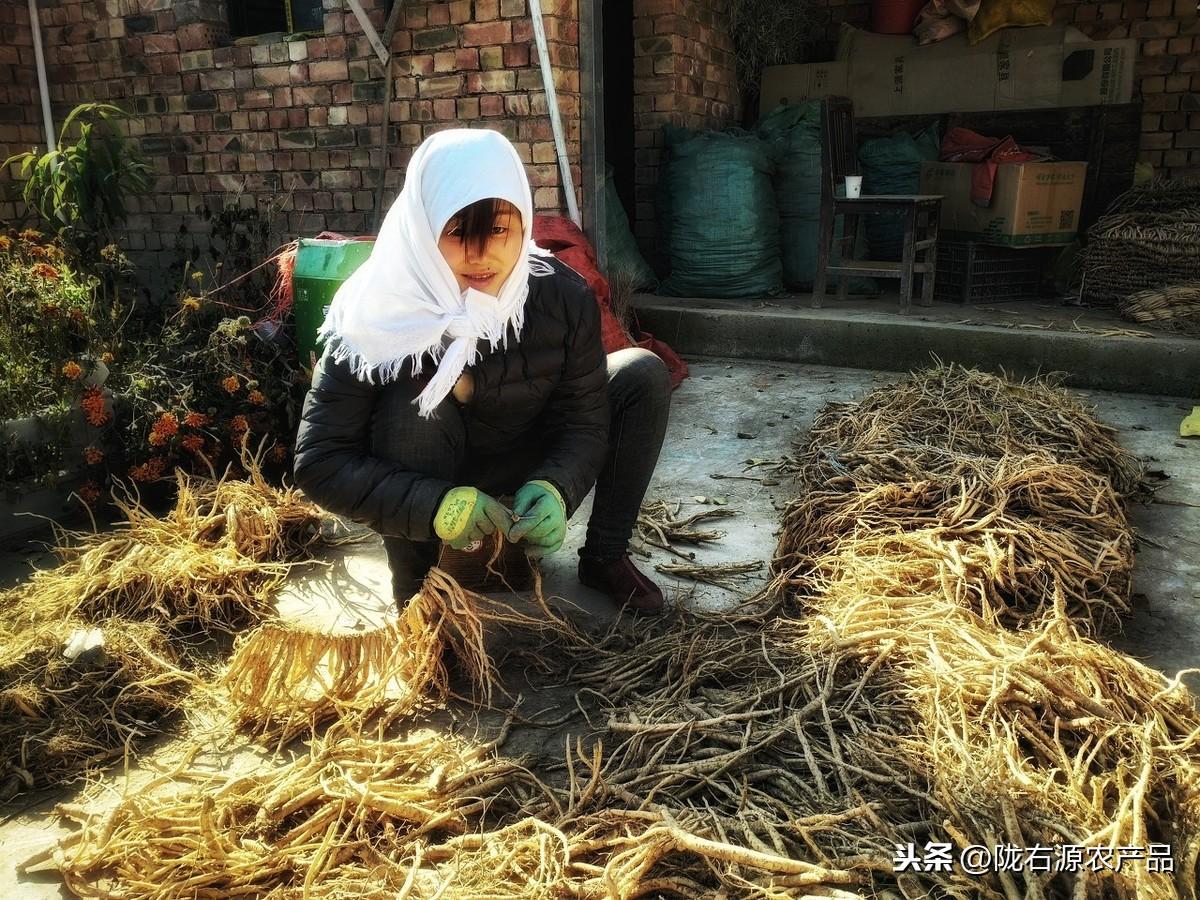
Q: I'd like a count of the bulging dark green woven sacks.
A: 4